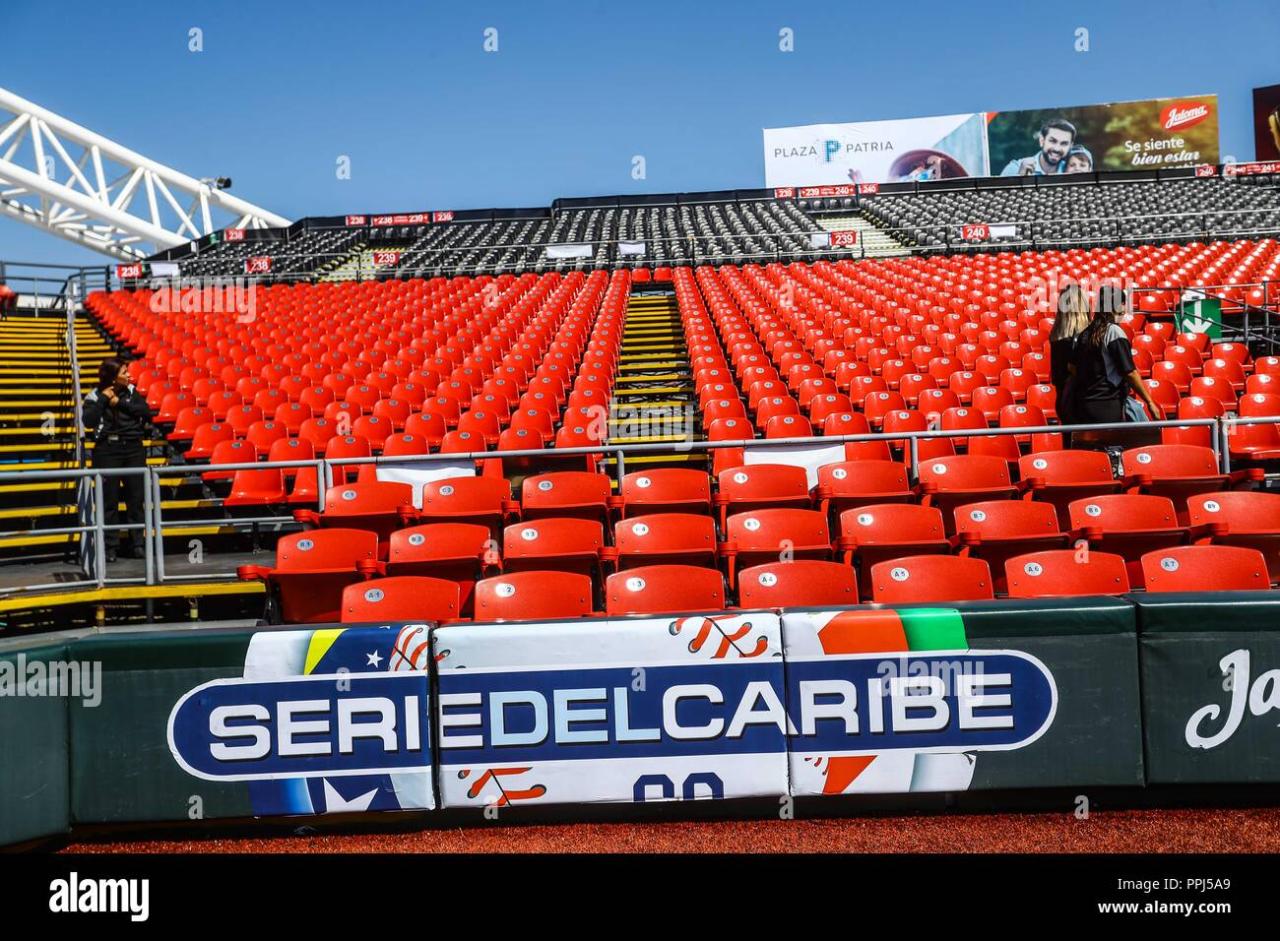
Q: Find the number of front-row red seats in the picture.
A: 7